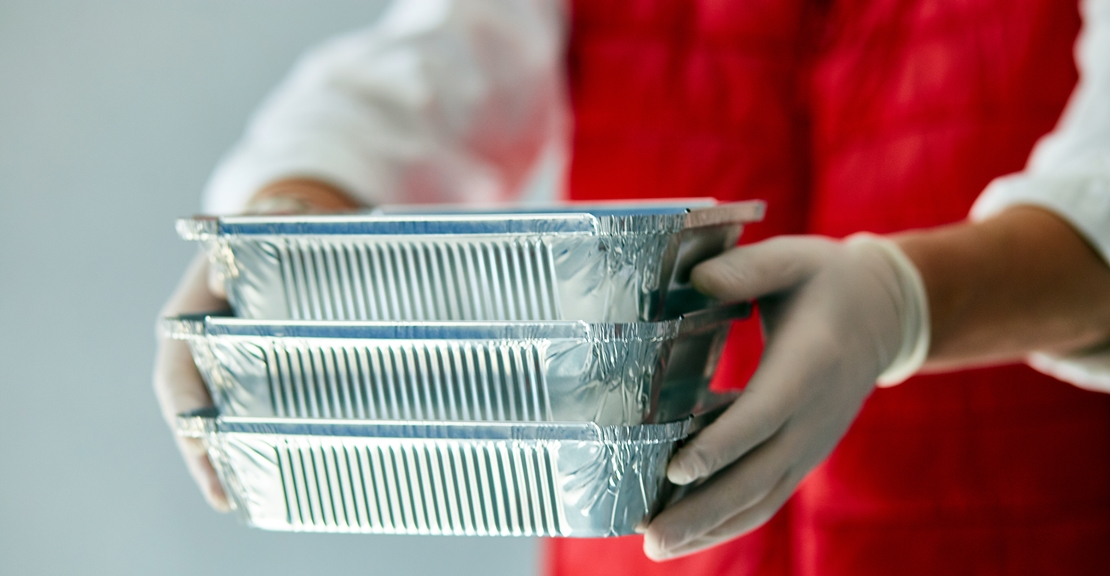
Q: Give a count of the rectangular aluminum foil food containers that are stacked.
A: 3